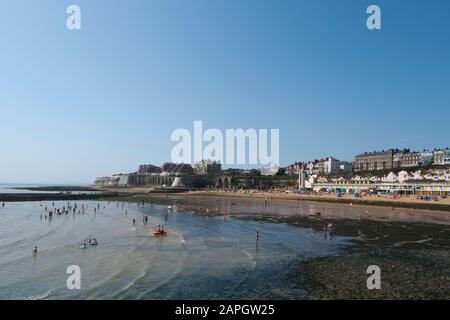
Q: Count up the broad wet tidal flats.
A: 1